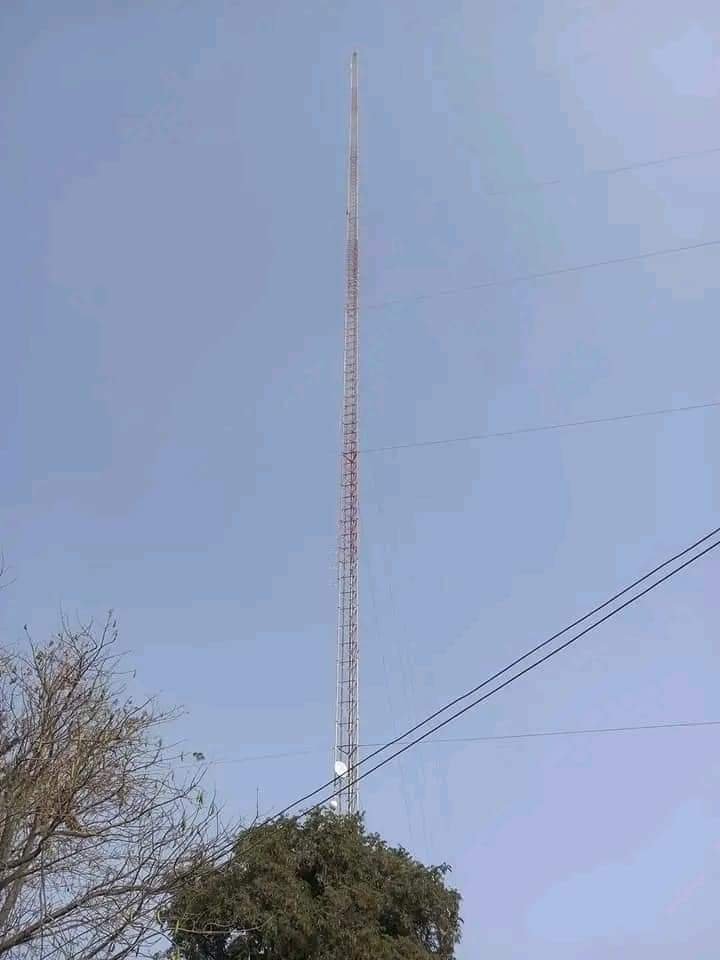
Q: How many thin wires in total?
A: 4